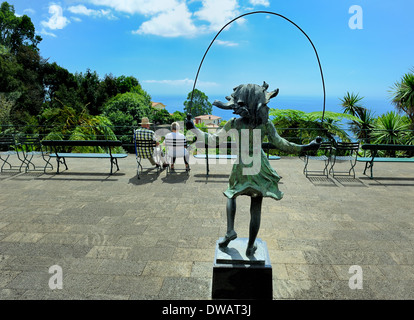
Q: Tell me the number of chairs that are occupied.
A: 2